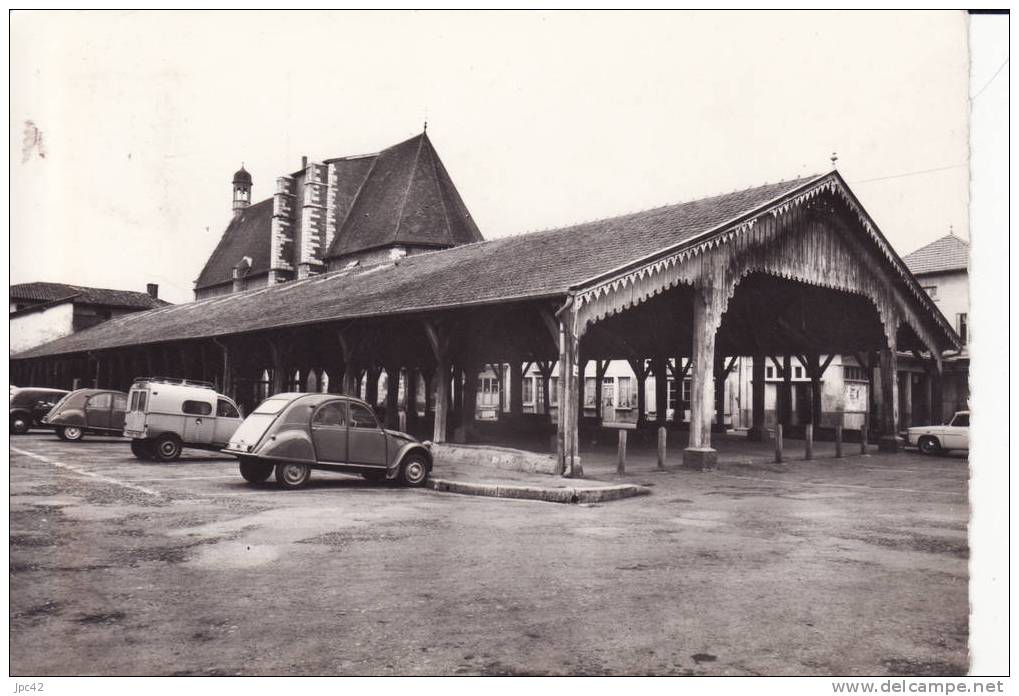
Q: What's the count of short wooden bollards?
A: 6